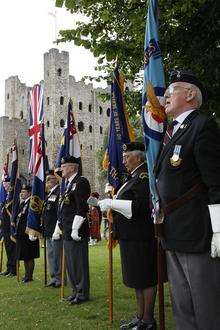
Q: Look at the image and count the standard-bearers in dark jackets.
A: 6